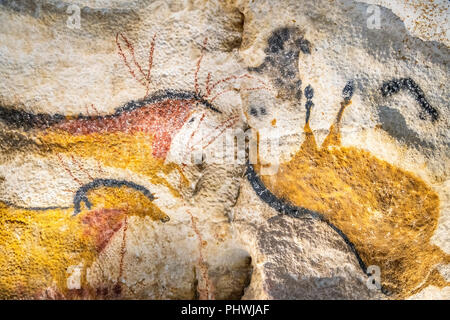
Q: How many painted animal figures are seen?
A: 3